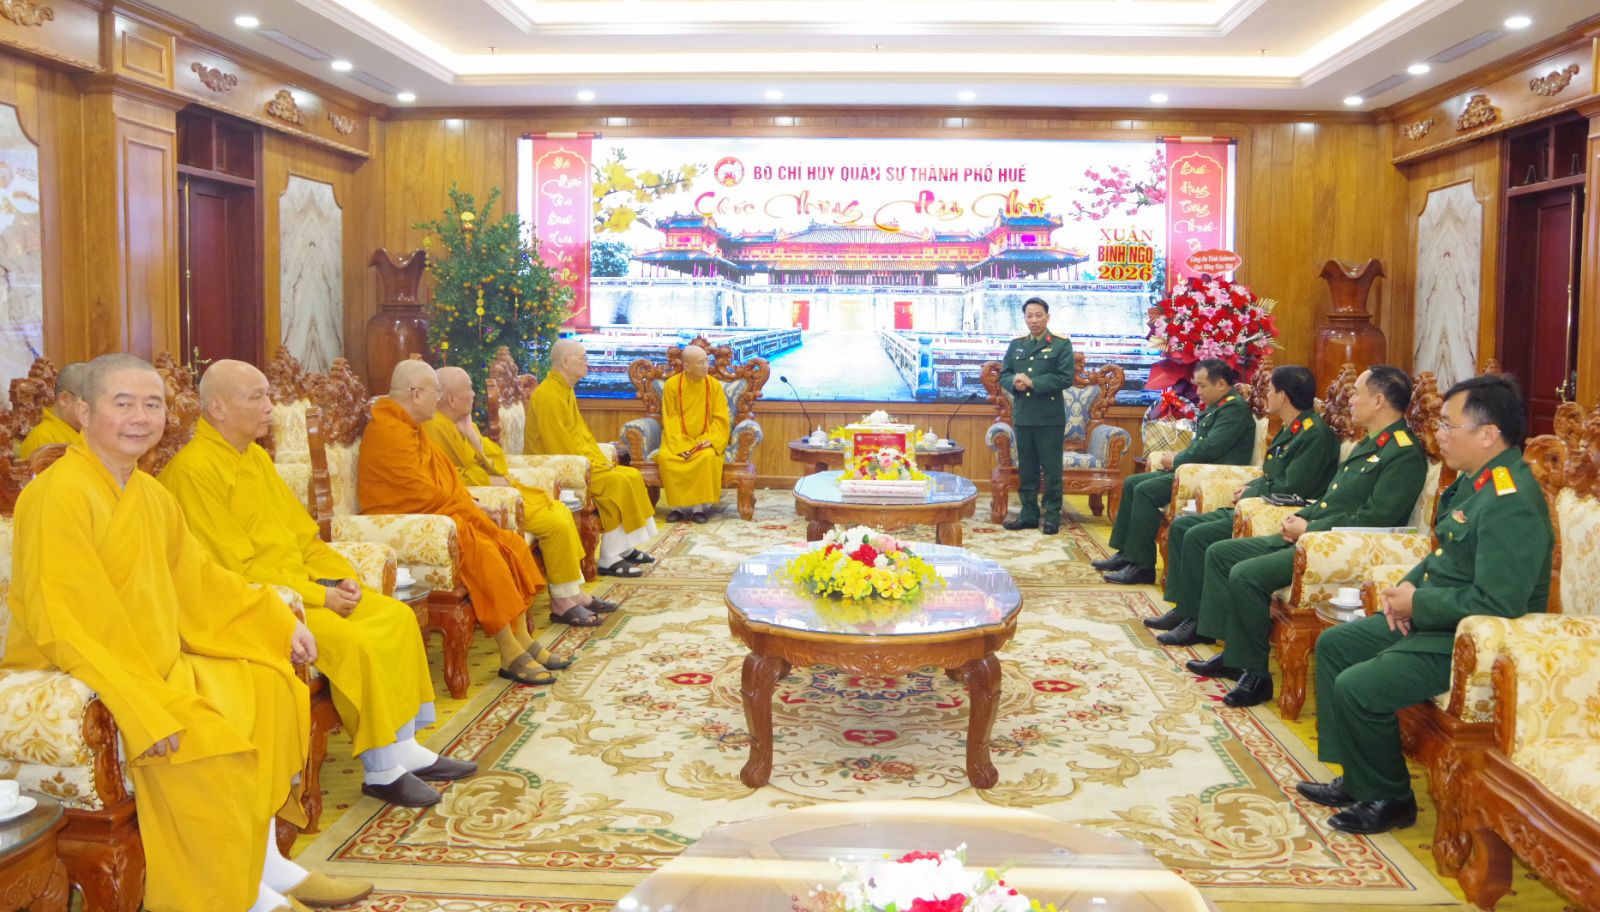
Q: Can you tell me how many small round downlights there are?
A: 10